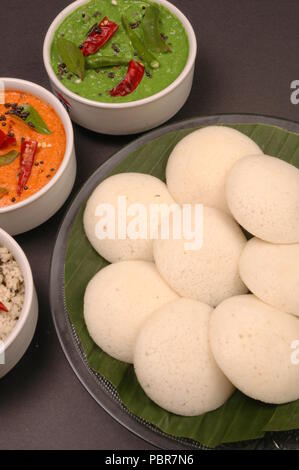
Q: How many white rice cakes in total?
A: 8